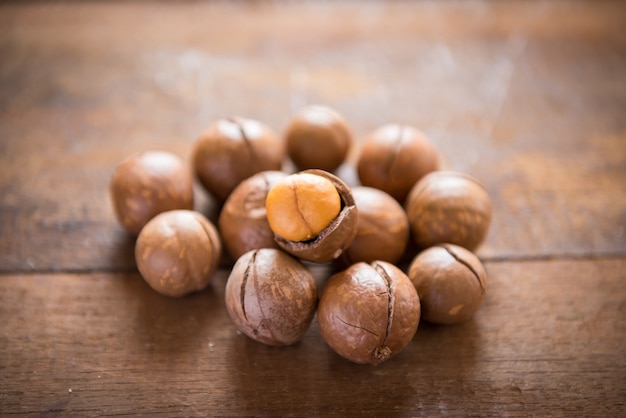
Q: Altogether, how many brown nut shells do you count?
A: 12